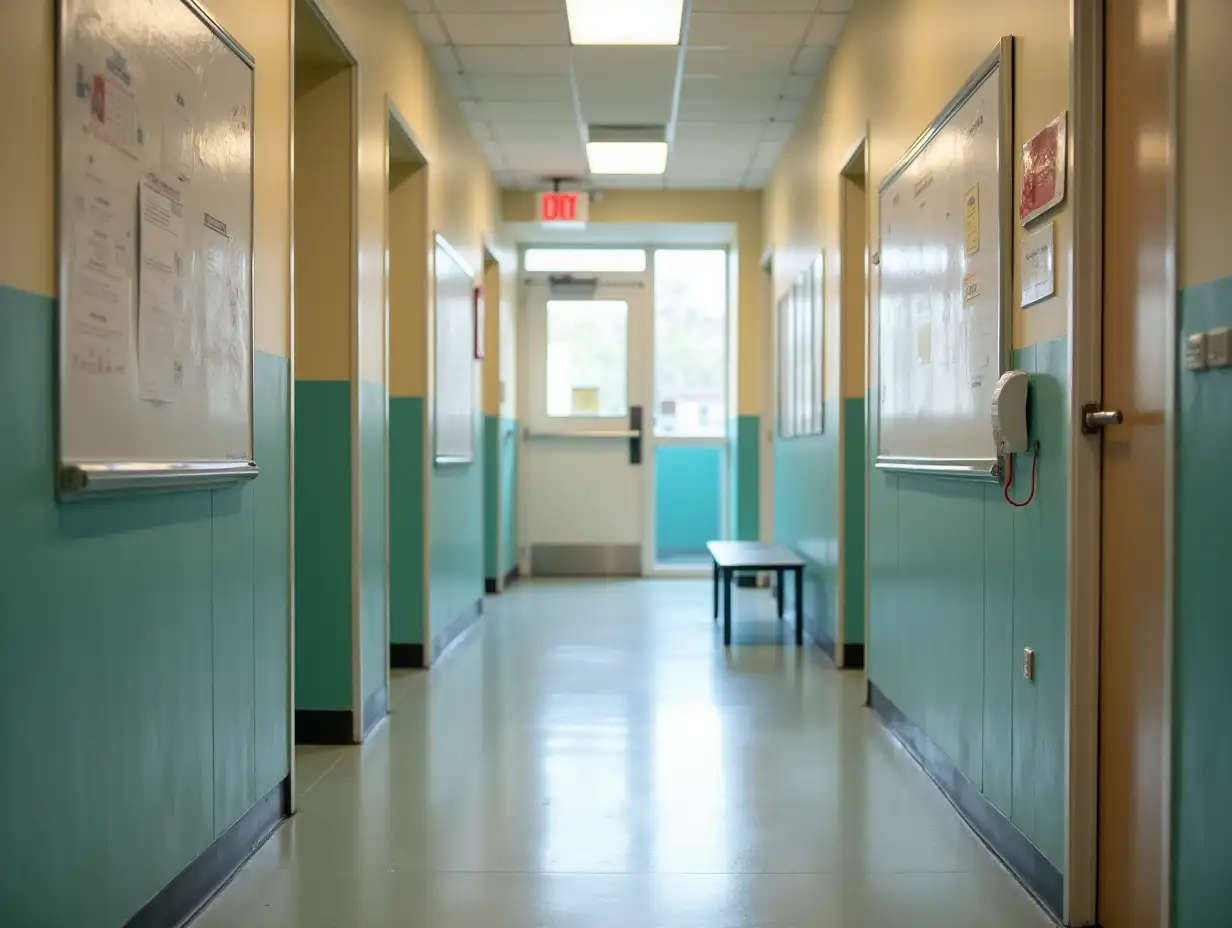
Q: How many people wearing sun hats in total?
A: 0